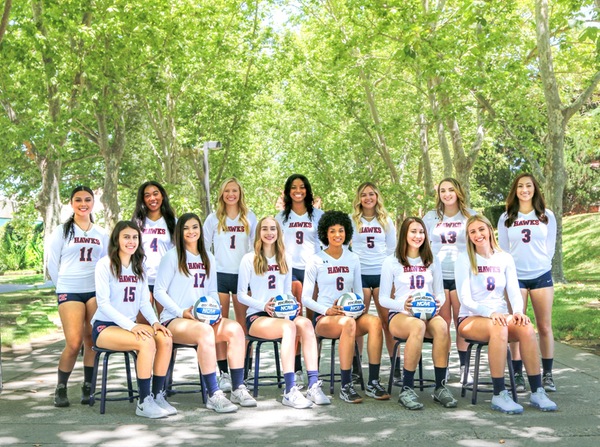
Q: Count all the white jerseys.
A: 13